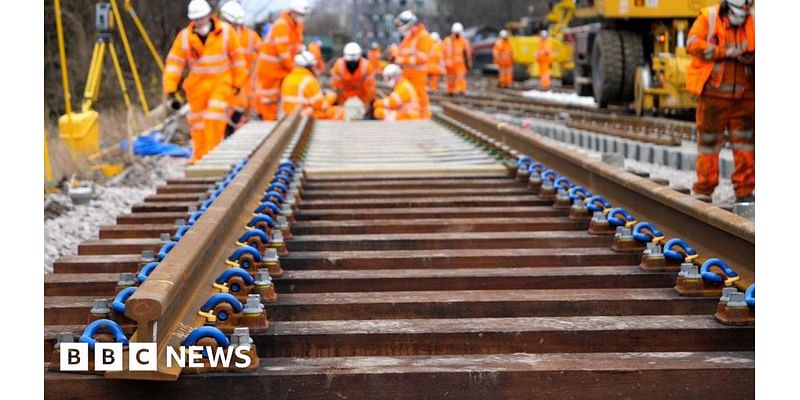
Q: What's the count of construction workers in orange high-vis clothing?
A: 14